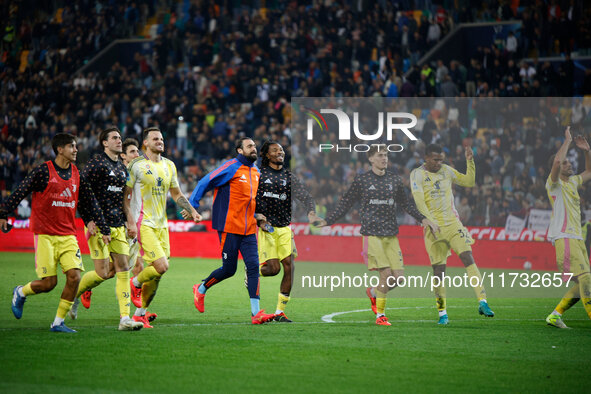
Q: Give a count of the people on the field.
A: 9